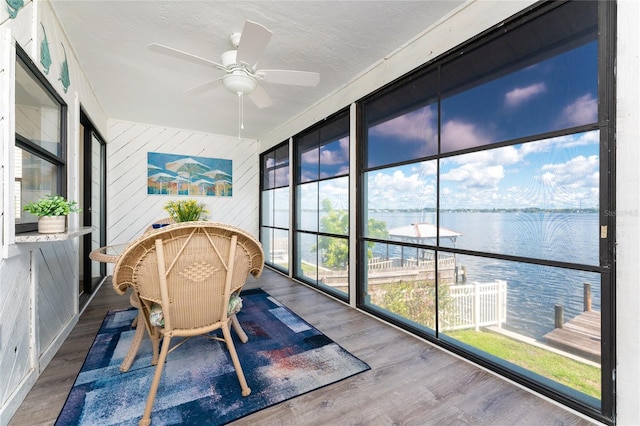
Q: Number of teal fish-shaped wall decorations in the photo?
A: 3